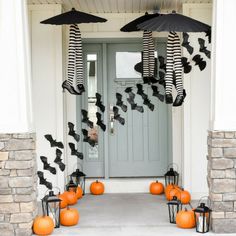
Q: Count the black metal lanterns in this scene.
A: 6